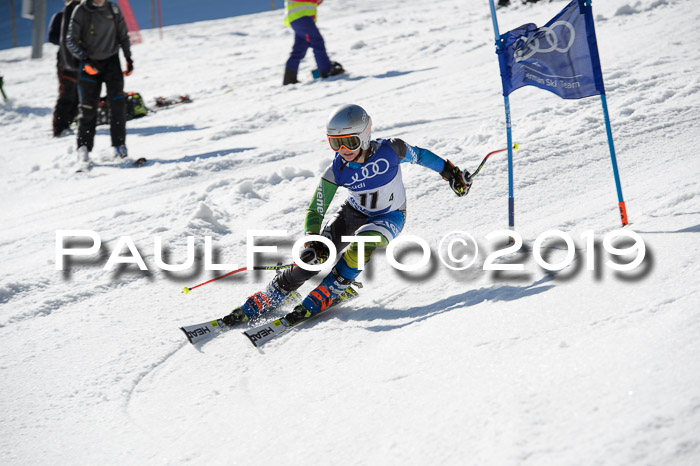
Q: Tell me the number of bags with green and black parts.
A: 1